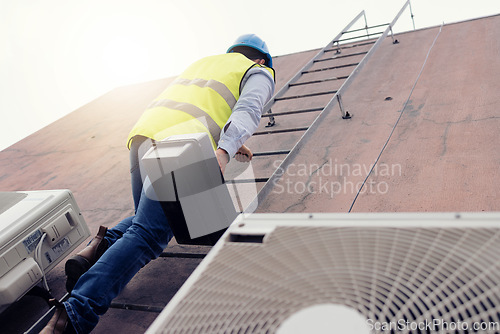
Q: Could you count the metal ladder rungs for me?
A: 13